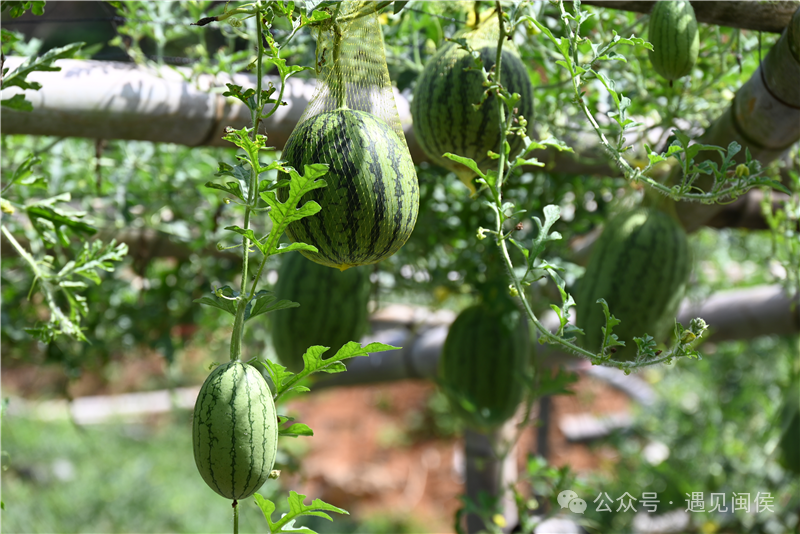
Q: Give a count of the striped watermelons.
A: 7